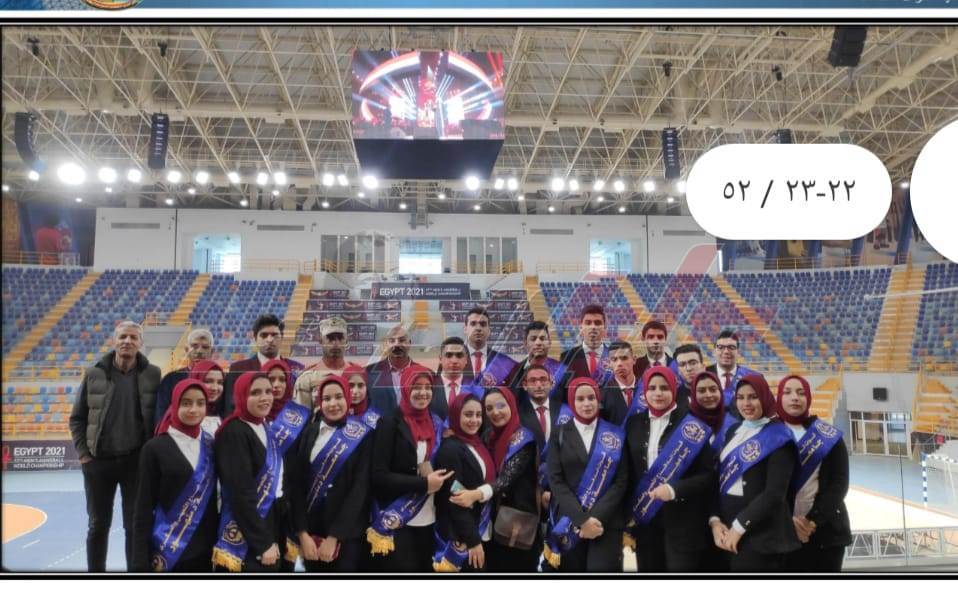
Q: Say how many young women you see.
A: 14